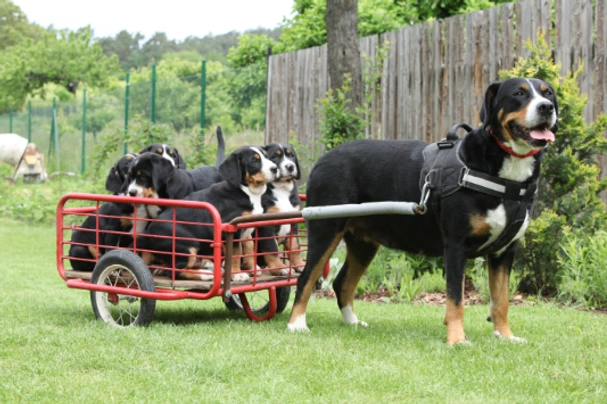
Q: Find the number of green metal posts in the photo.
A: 7